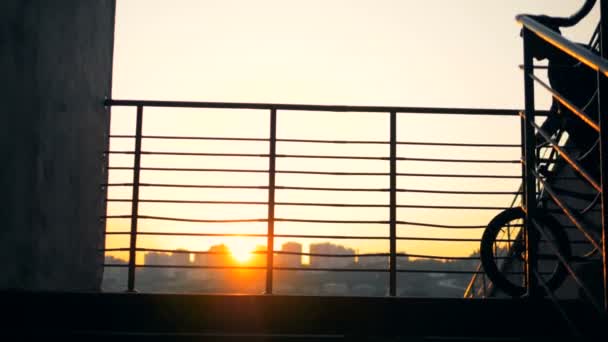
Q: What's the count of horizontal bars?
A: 10